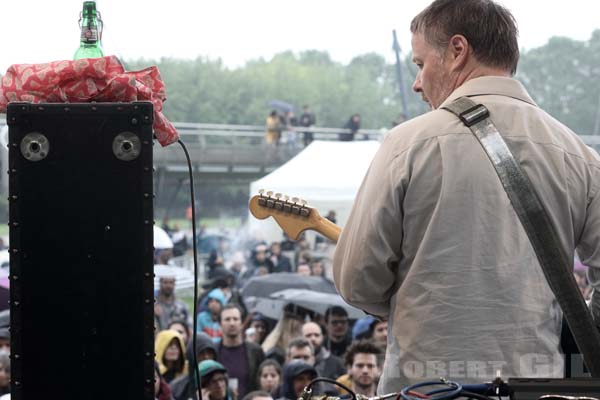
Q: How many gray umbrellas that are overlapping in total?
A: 2